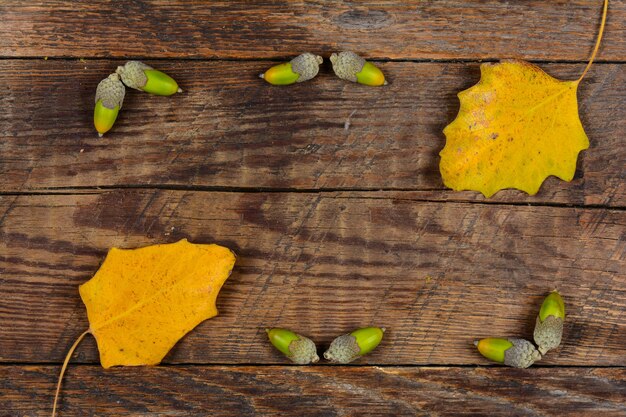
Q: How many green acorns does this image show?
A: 8